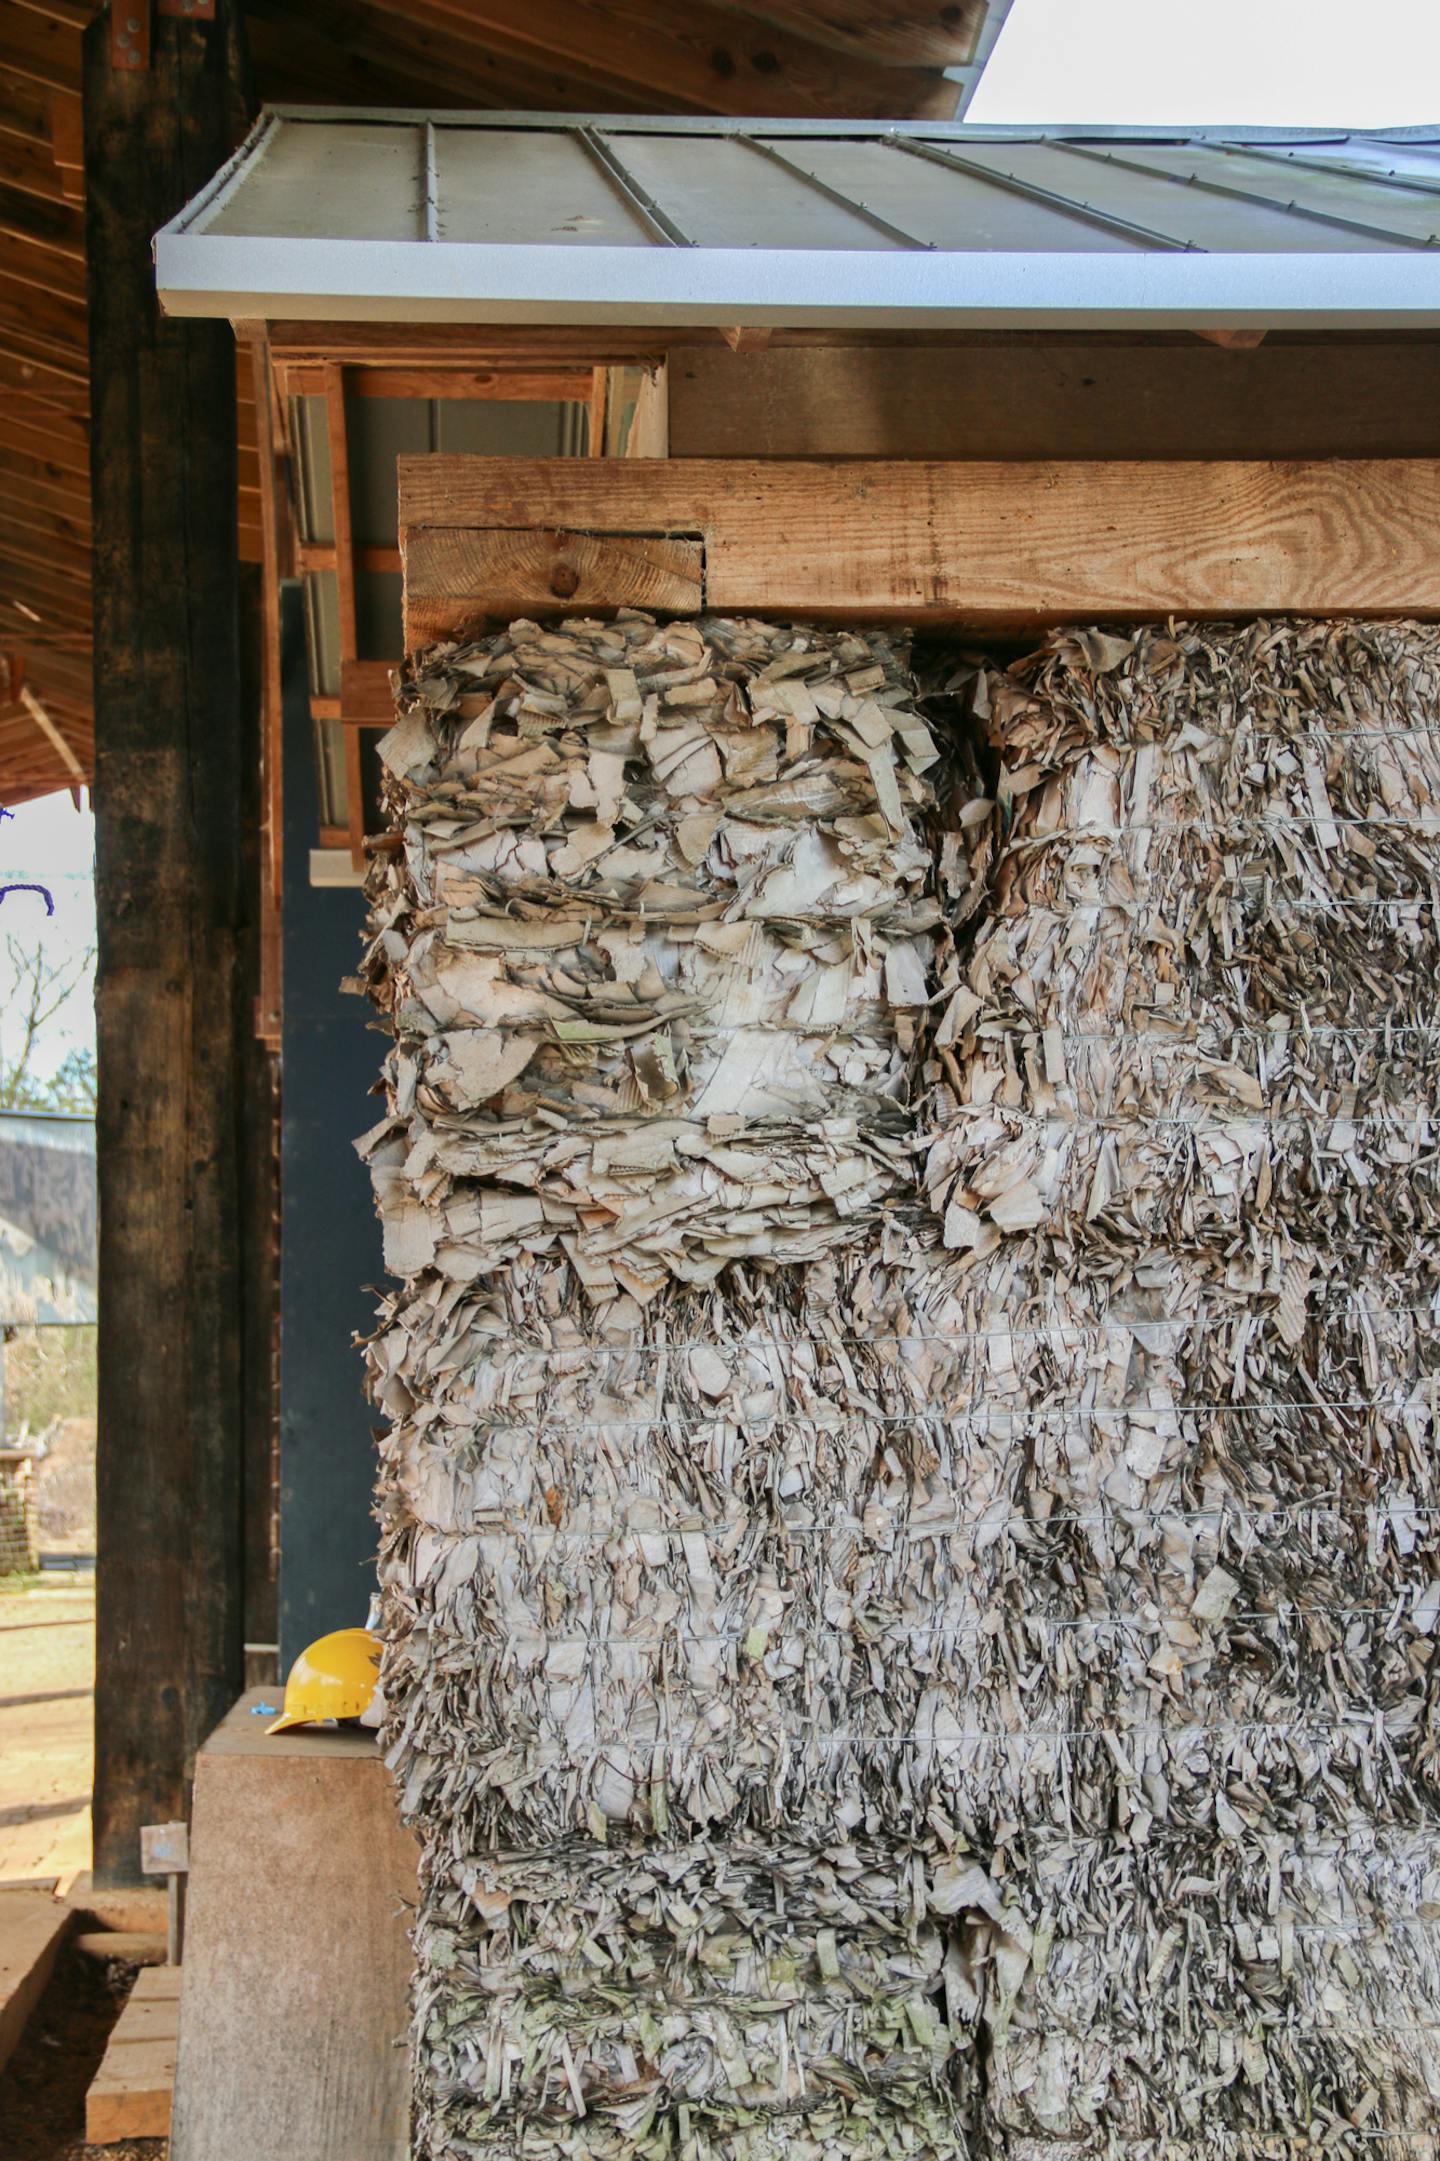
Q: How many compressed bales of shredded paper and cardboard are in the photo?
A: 5